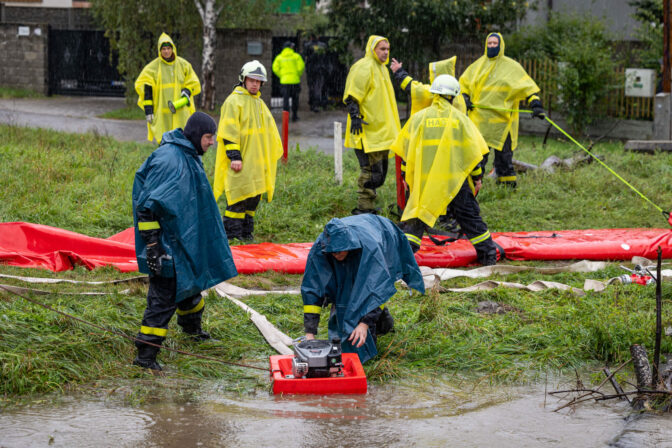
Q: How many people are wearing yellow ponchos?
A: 6